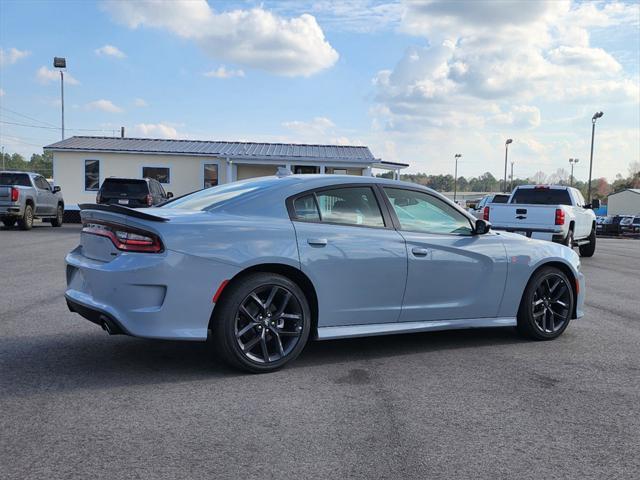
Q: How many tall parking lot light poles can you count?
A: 5